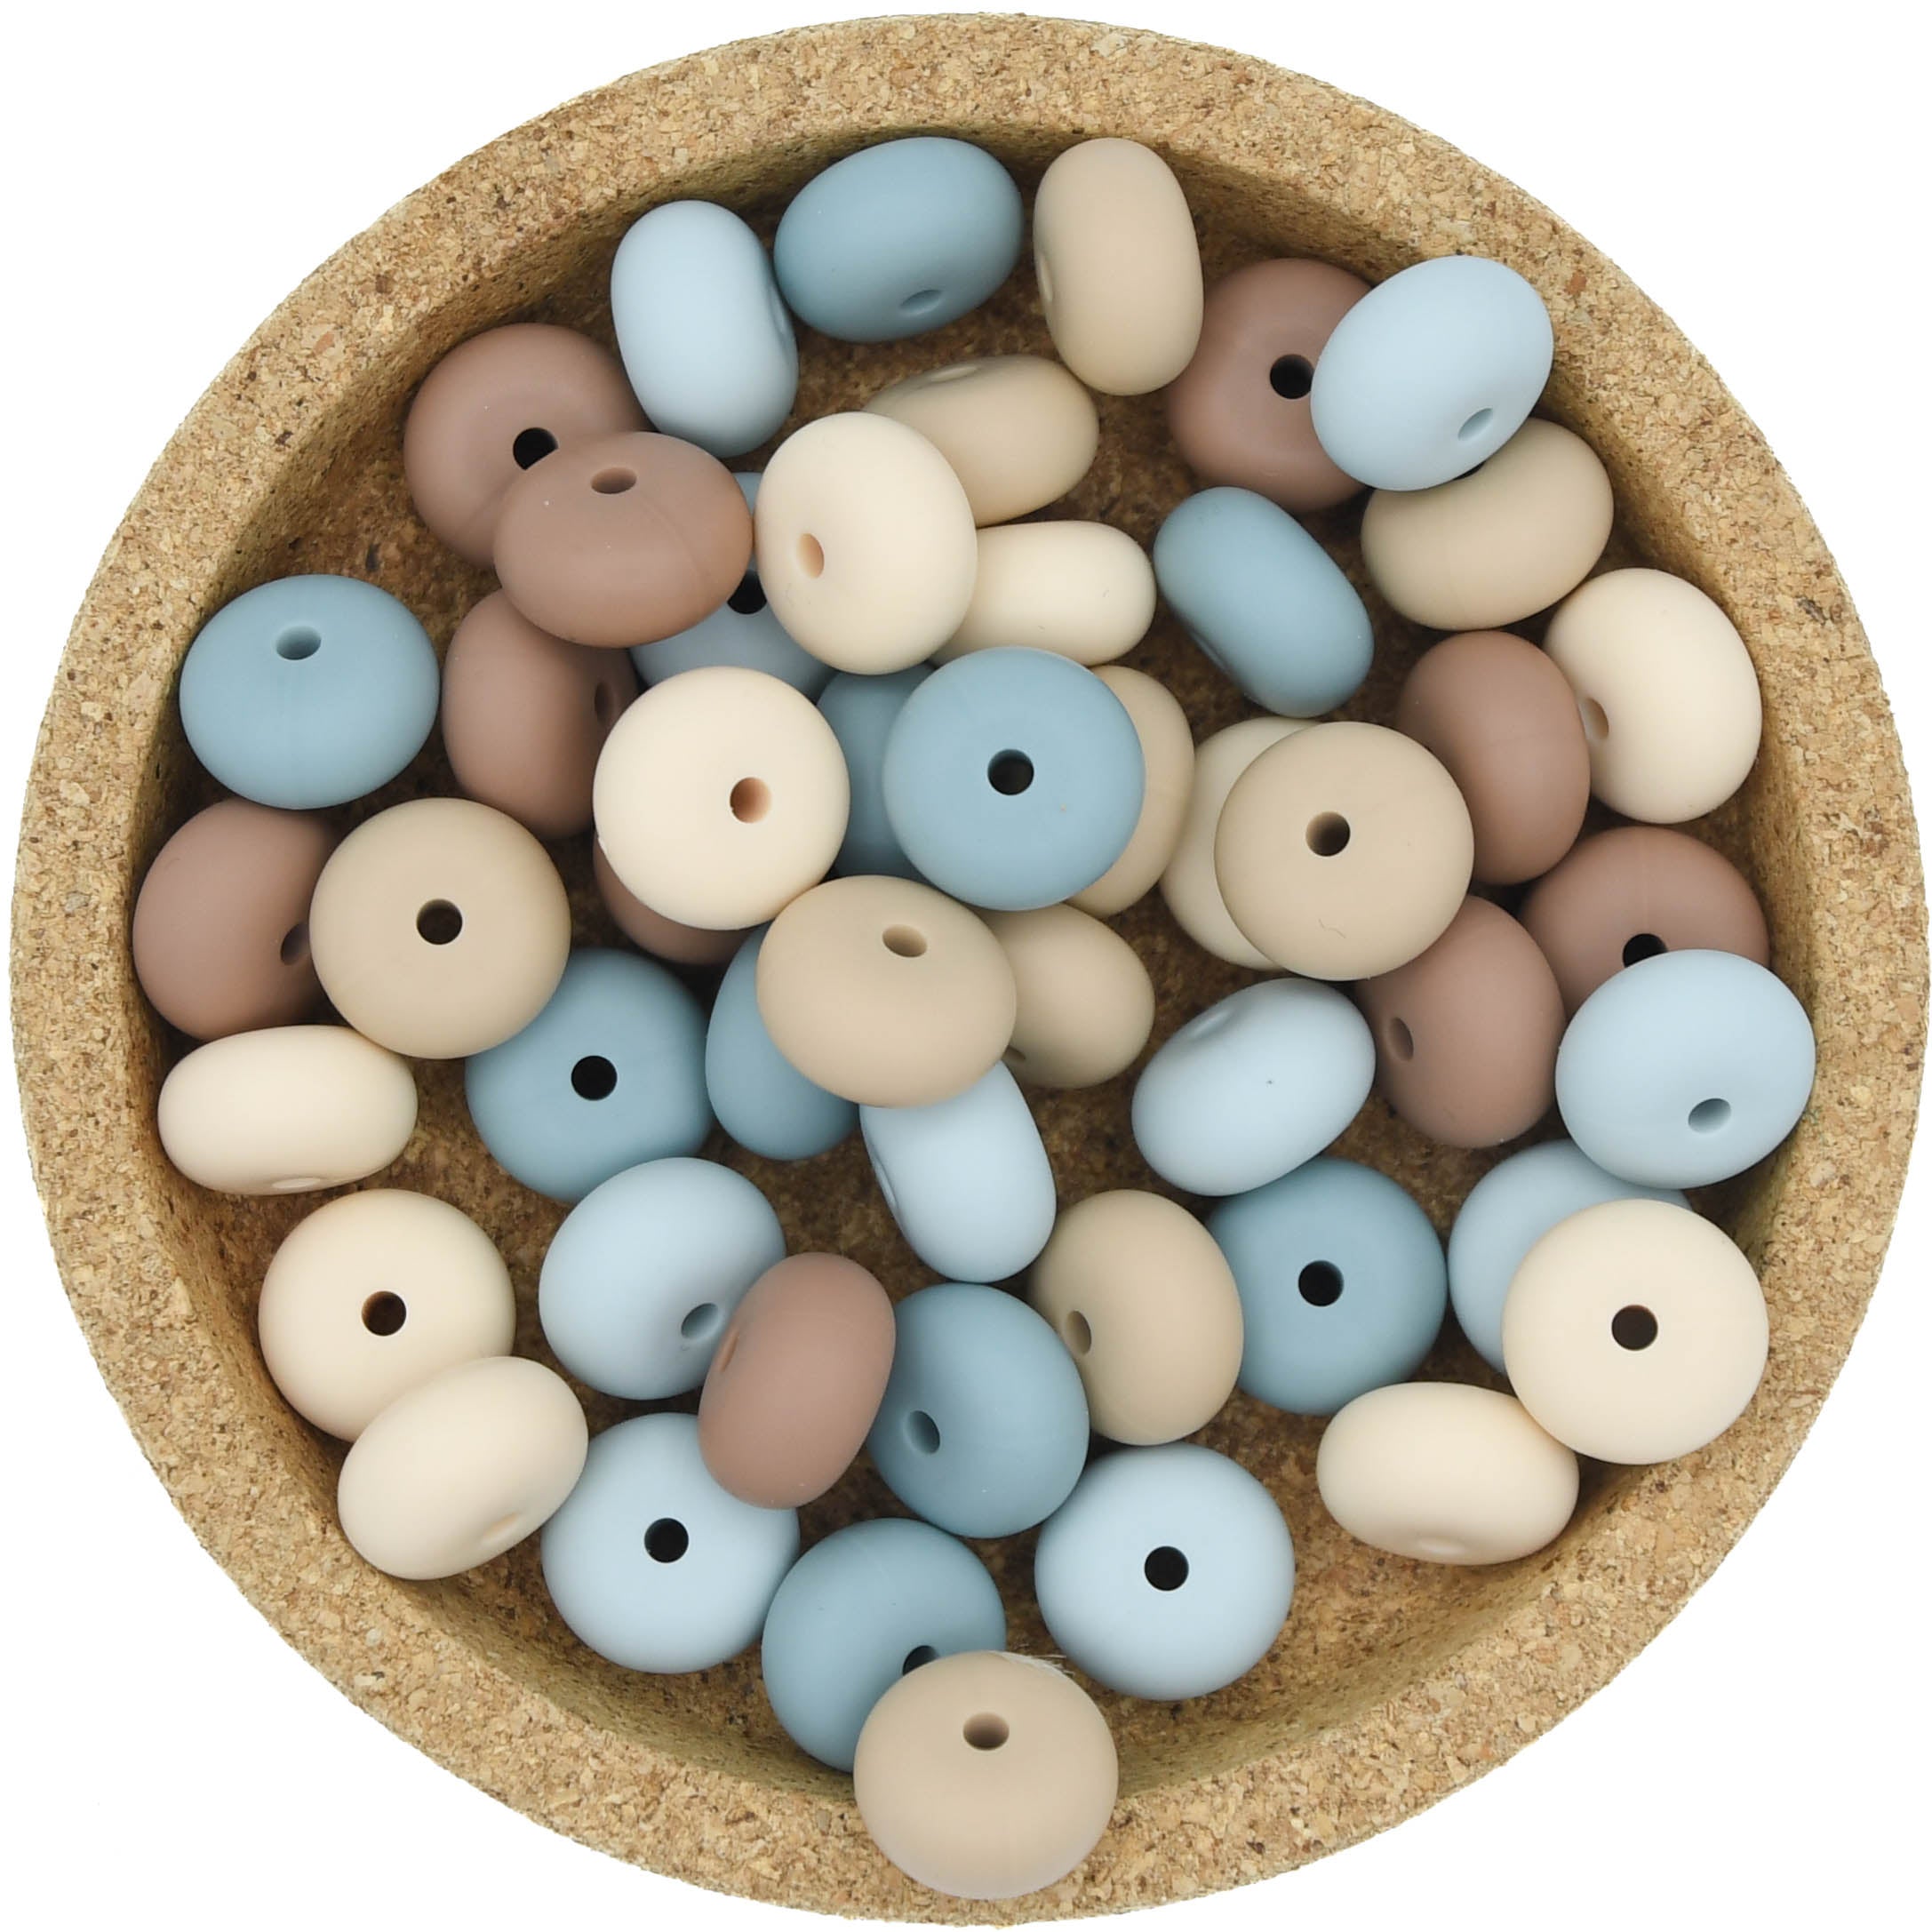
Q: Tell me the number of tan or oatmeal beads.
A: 10